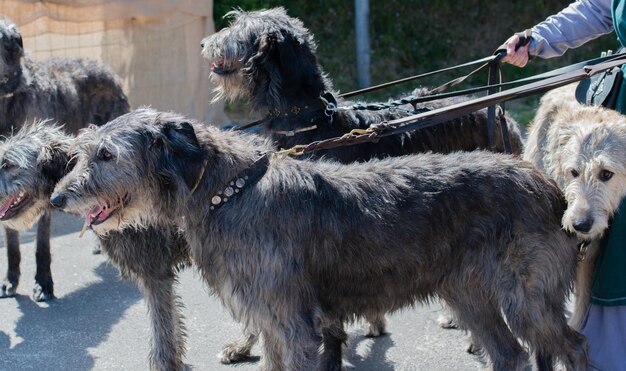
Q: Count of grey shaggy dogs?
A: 4